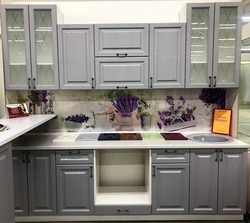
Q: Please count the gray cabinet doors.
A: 14